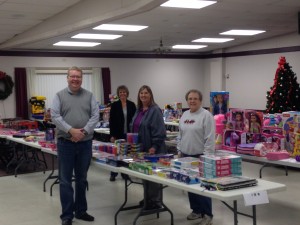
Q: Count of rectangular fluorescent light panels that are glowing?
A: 7